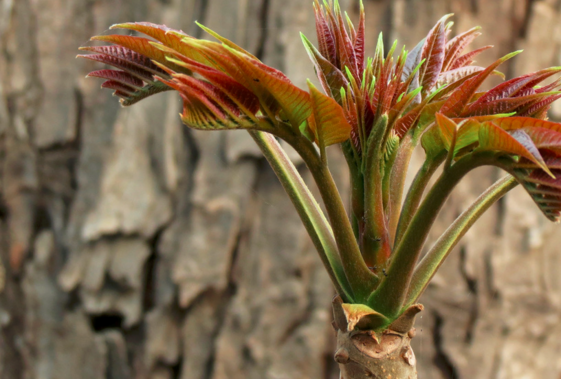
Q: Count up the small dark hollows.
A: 1